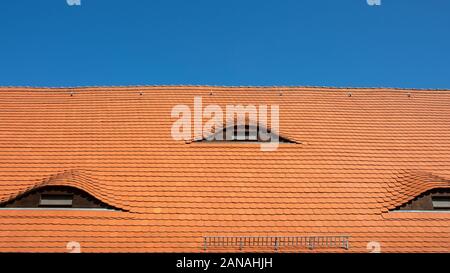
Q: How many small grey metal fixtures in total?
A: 6